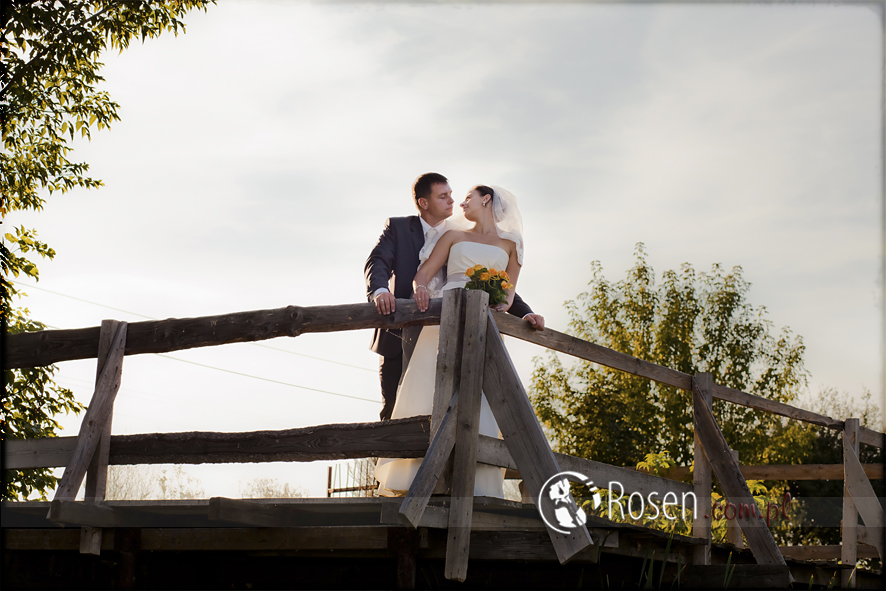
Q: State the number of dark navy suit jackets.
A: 1